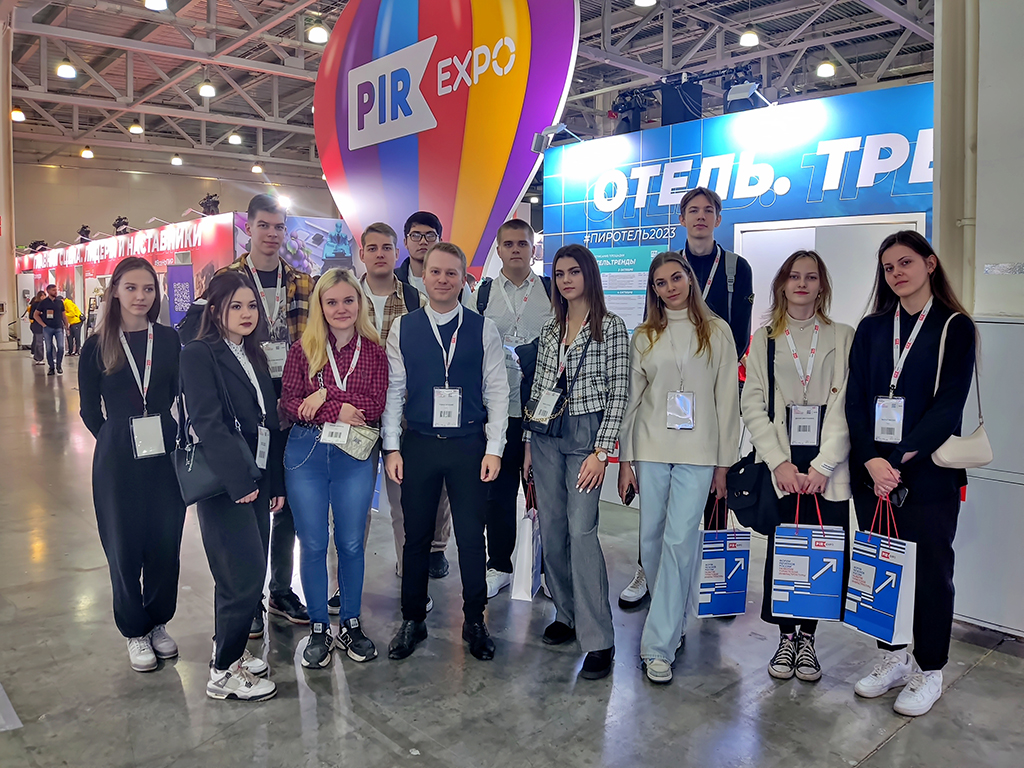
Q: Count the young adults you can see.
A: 13